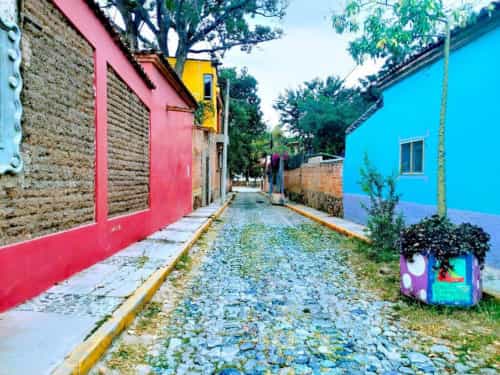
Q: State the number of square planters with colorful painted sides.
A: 1